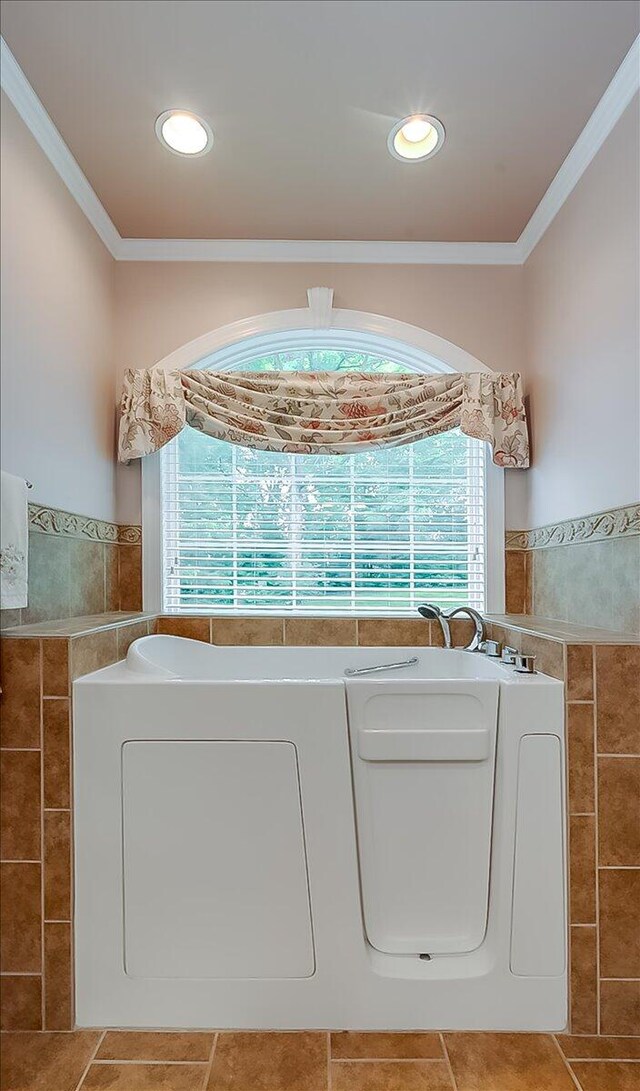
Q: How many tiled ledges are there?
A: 2